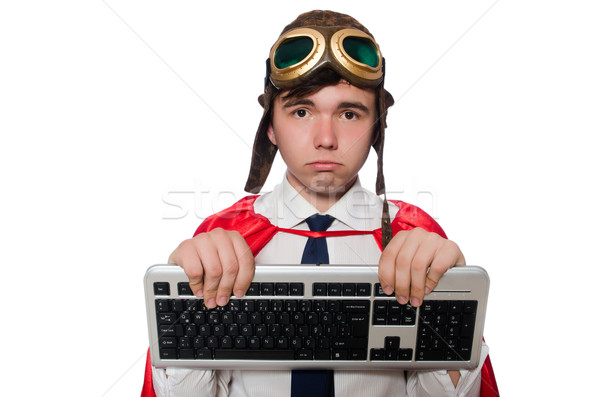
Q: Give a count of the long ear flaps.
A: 2